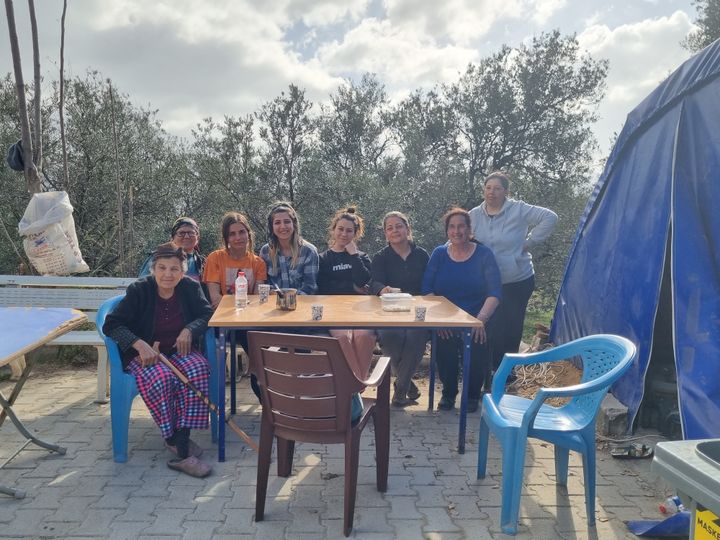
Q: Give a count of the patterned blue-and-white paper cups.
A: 3